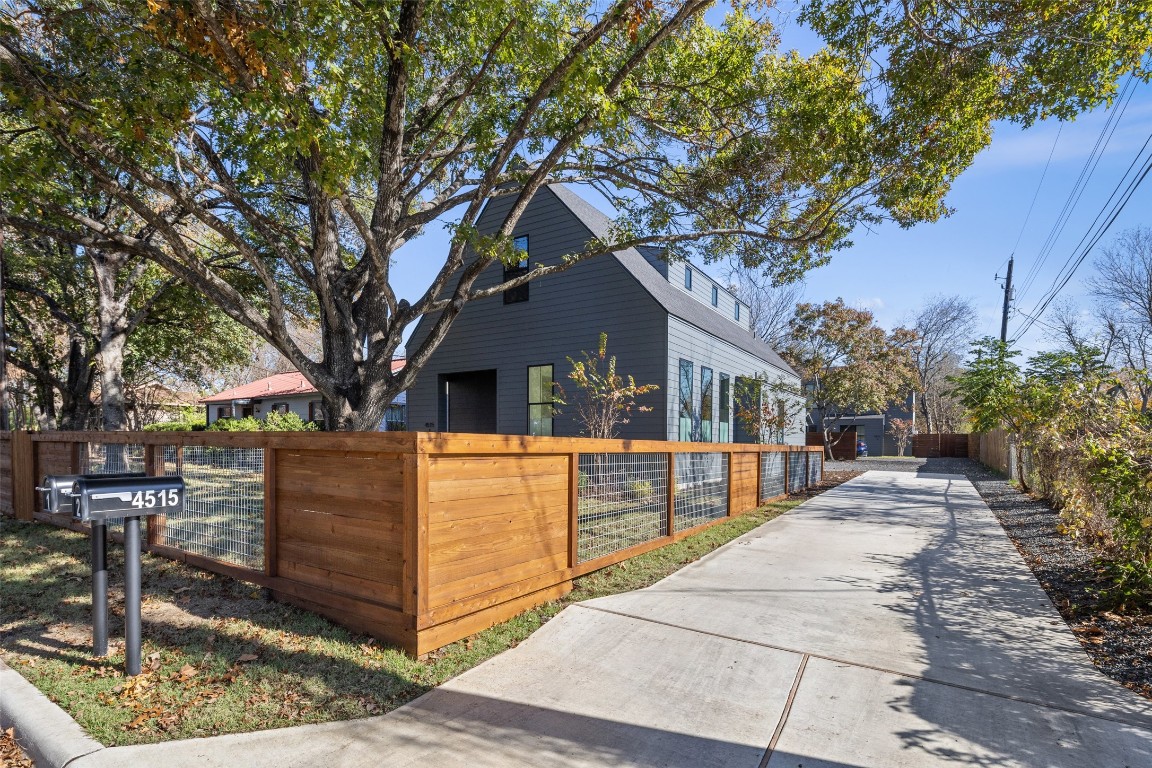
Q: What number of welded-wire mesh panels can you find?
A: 7